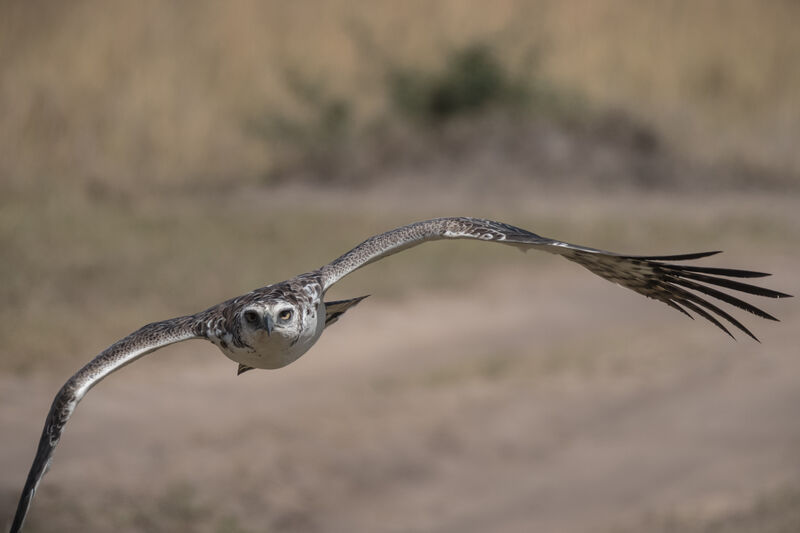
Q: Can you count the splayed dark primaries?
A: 7